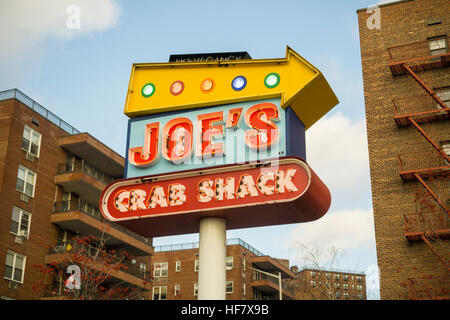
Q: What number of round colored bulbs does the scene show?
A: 5